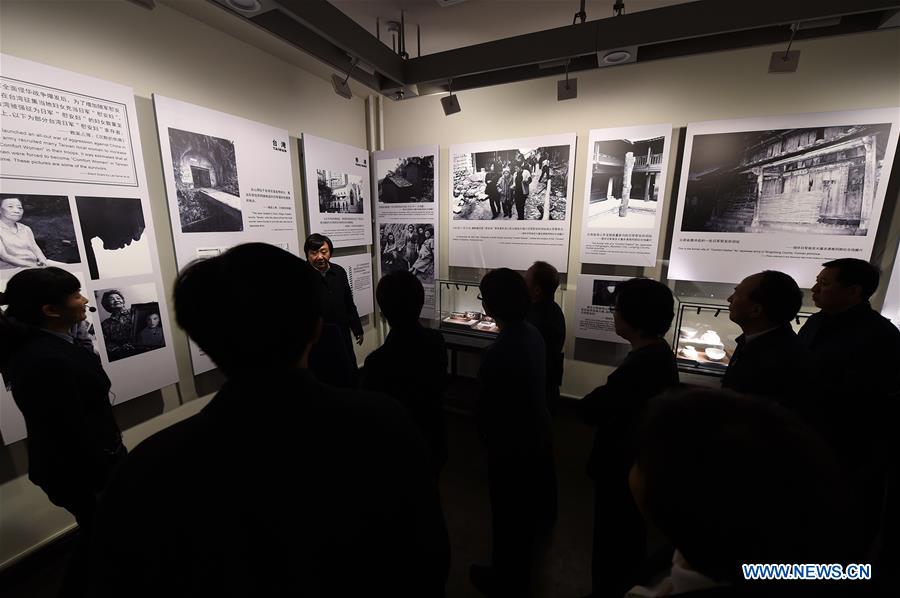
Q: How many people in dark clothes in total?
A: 10